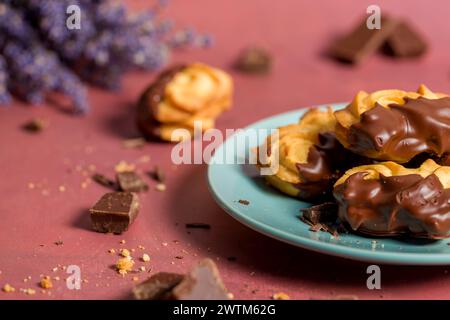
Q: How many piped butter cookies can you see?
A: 4